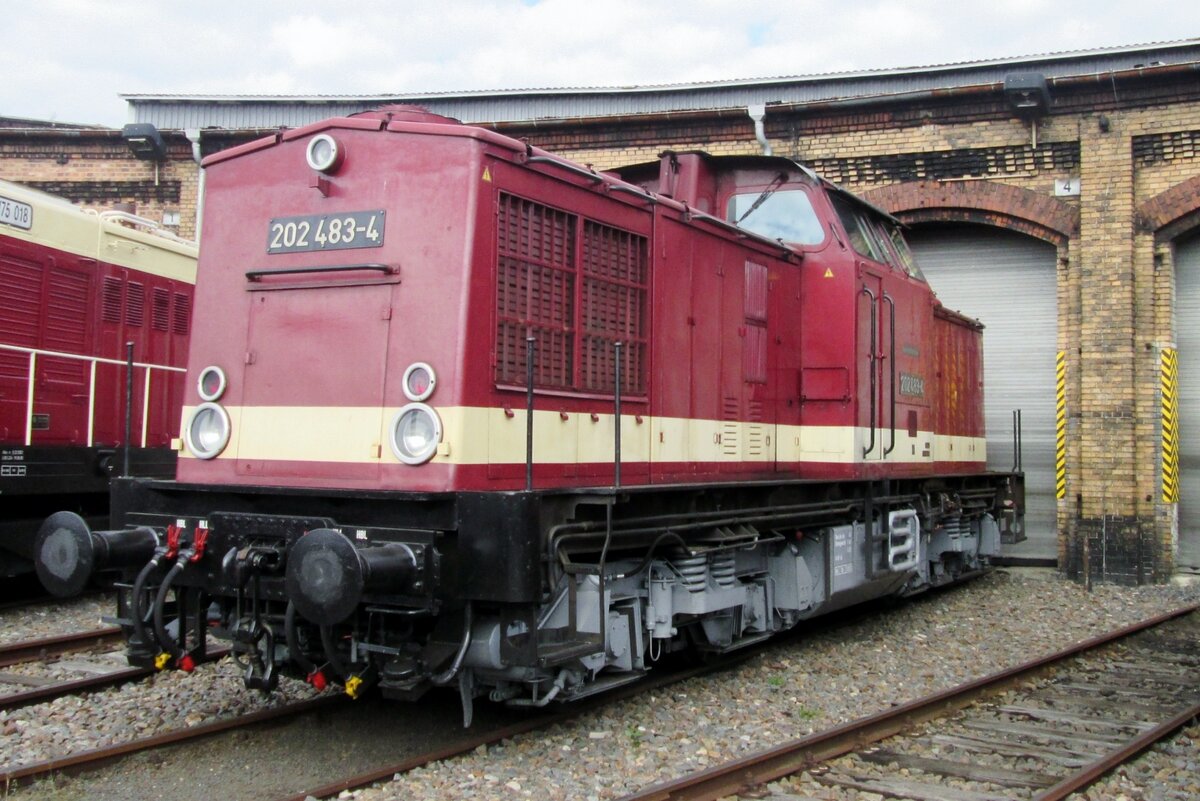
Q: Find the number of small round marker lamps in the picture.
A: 2